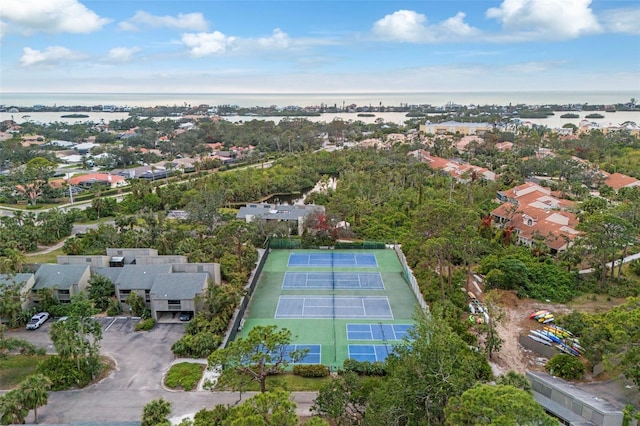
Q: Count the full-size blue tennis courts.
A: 3